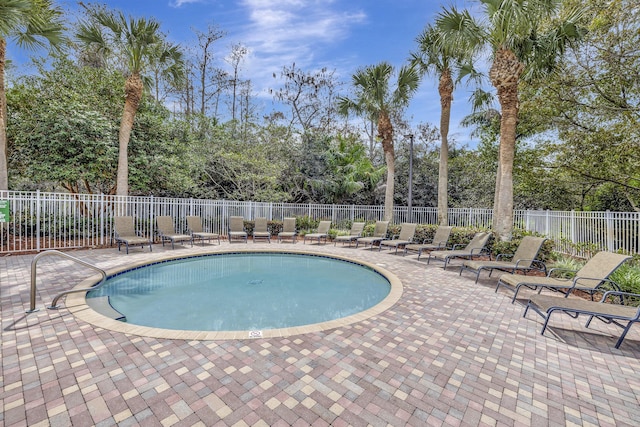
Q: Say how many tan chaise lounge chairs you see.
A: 15